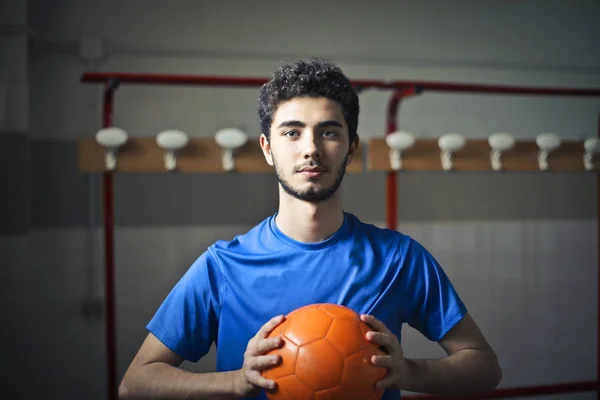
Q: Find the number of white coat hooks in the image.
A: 8